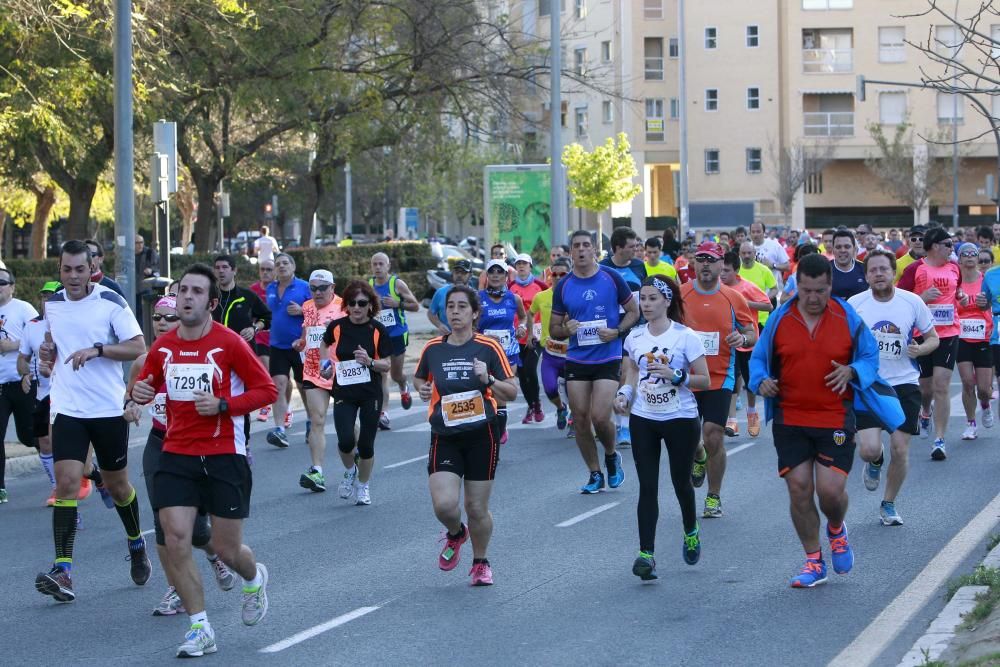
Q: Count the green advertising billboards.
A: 1